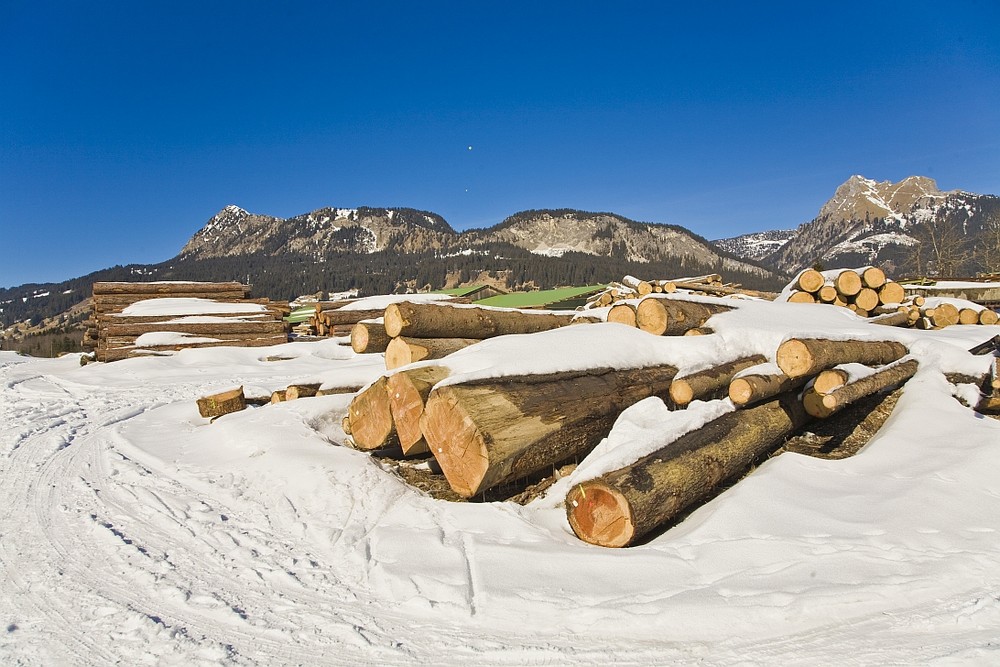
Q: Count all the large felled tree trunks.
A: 4